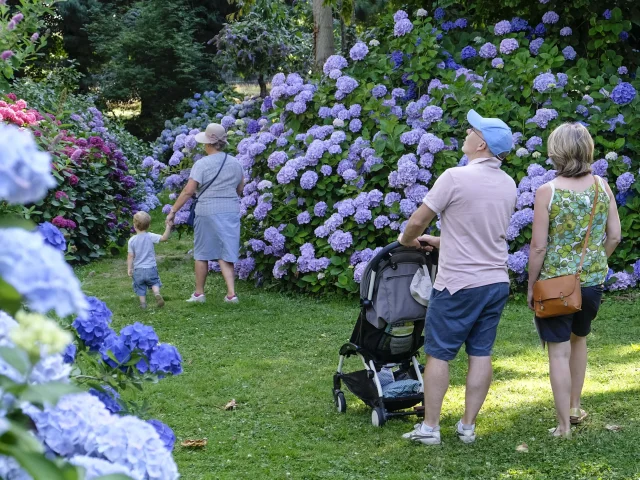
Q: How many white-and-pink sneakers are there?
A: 2